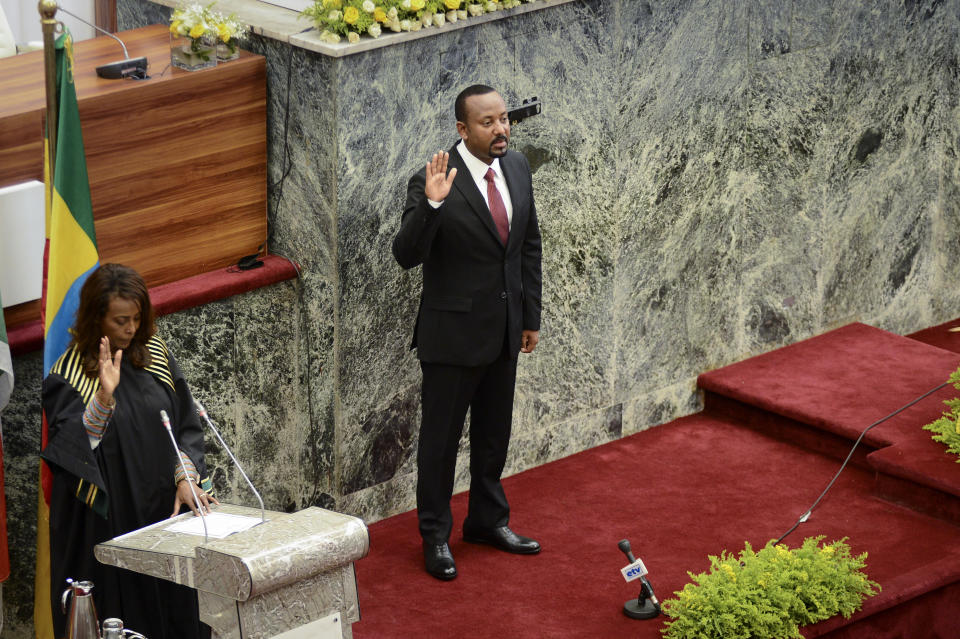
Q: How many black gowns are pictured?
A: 1